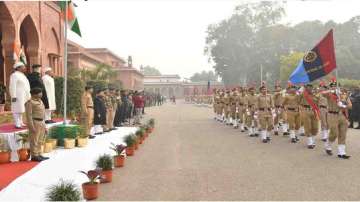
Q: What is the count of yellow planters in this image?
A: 4